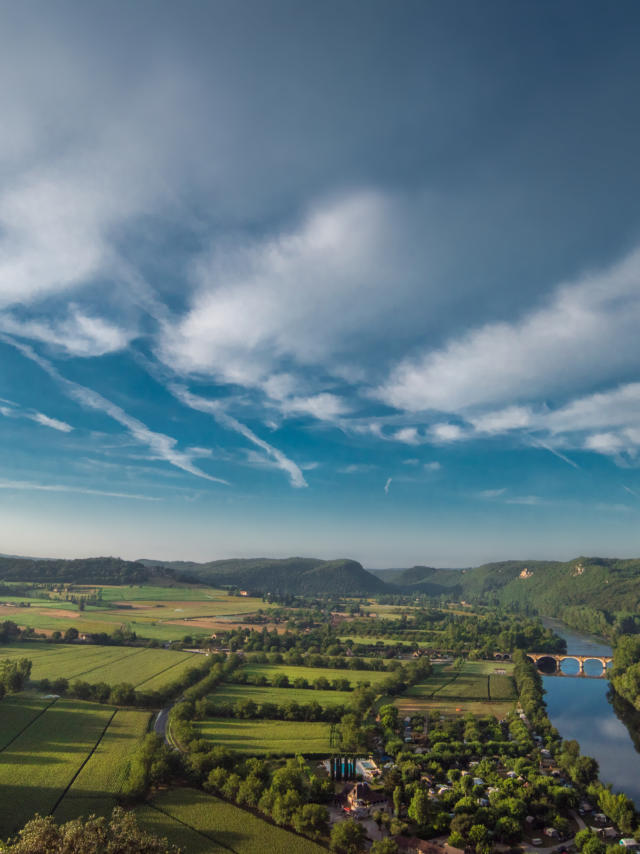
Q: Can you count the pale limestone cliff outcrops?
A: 2